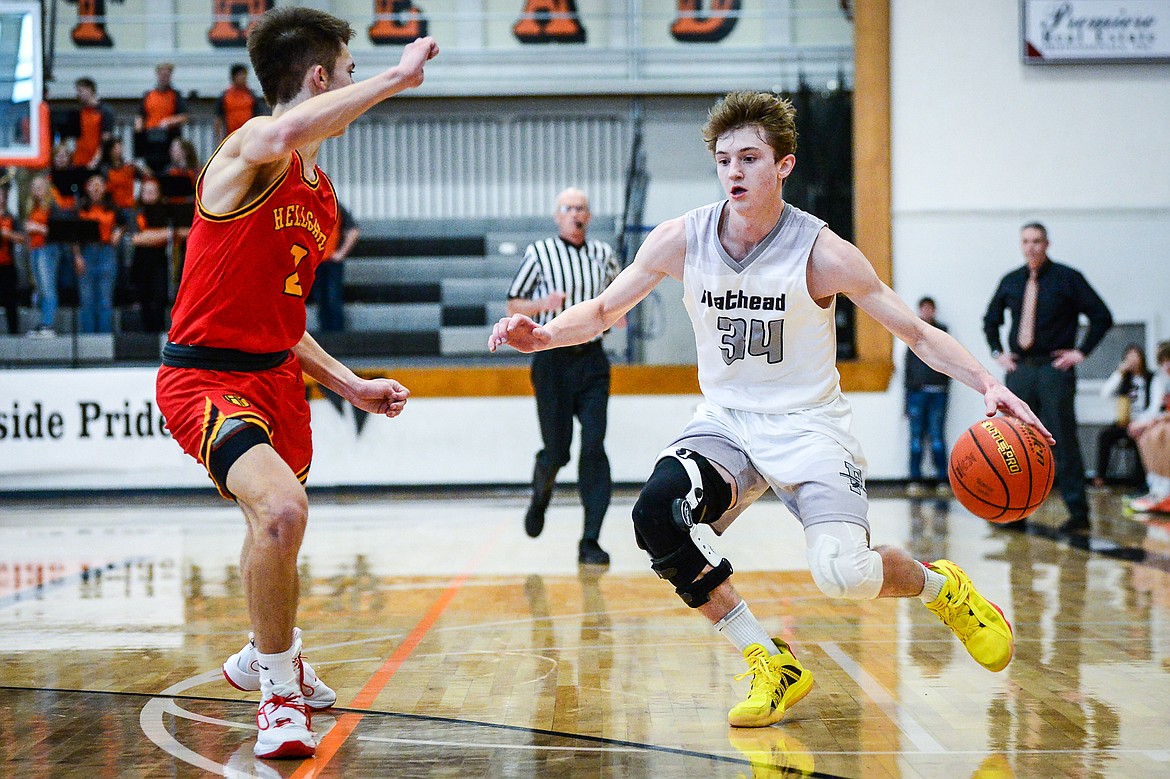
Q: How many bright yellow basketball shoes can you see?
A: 2